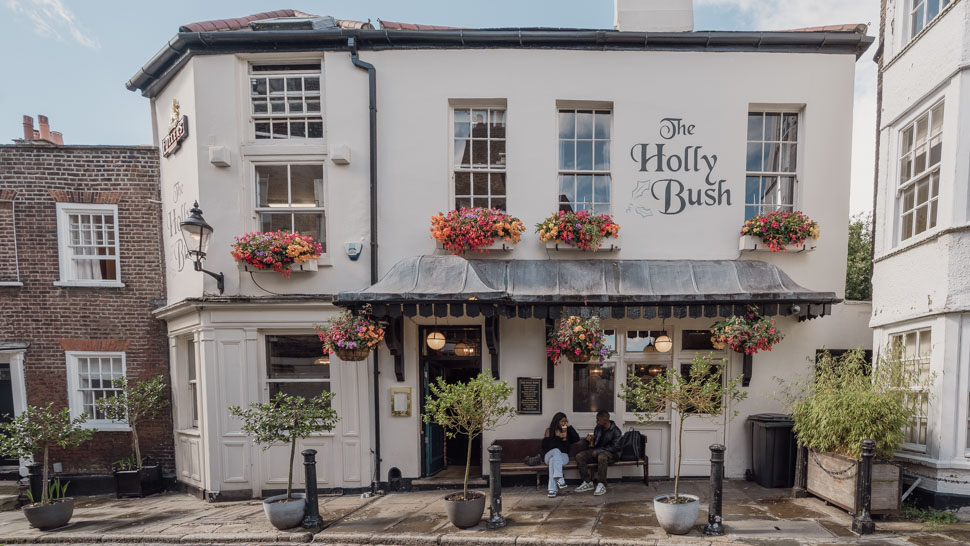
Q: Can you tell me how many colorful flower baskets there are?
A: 7